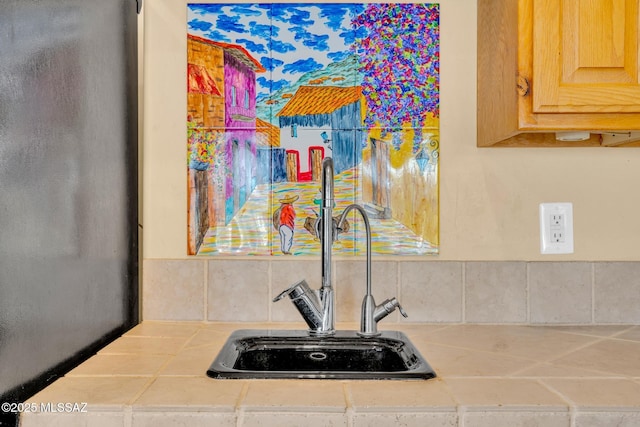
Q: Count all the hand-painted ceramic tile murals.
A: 1